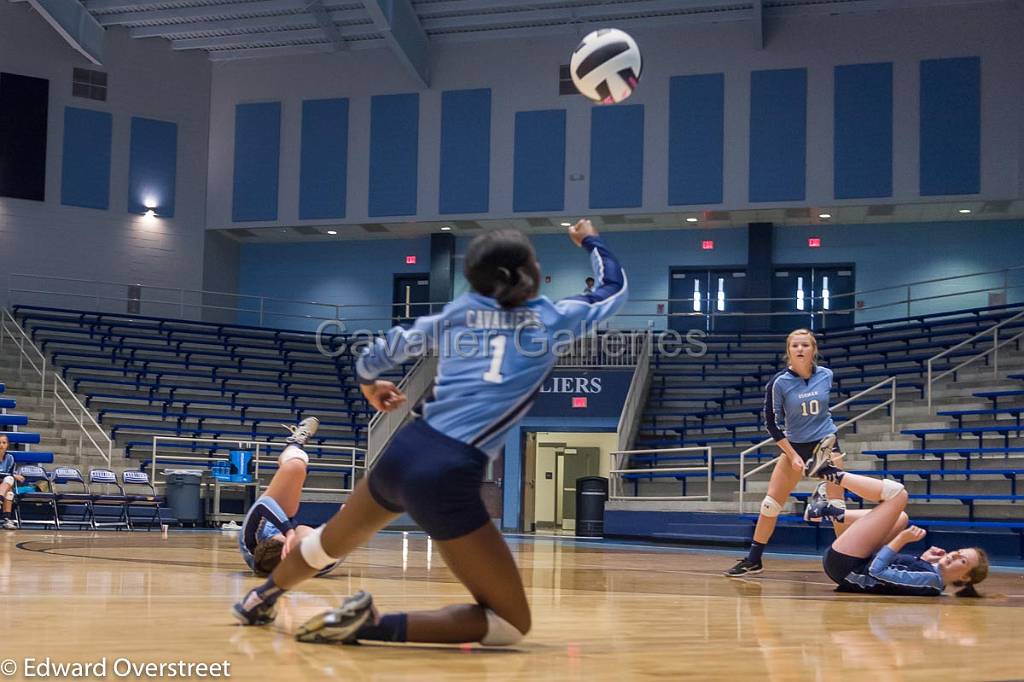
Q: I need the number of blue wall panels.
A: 12